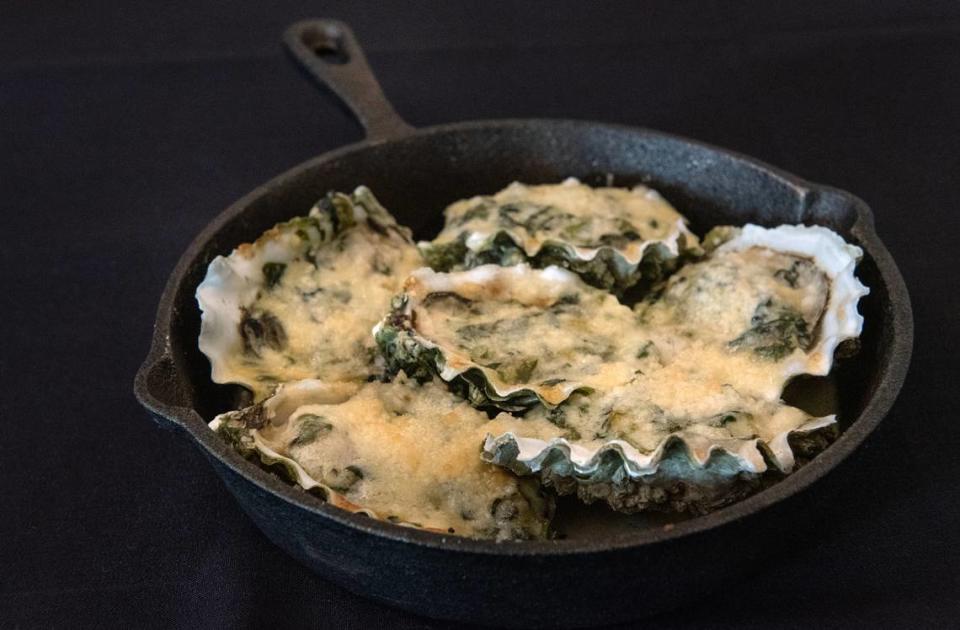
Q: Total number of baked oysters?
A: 6